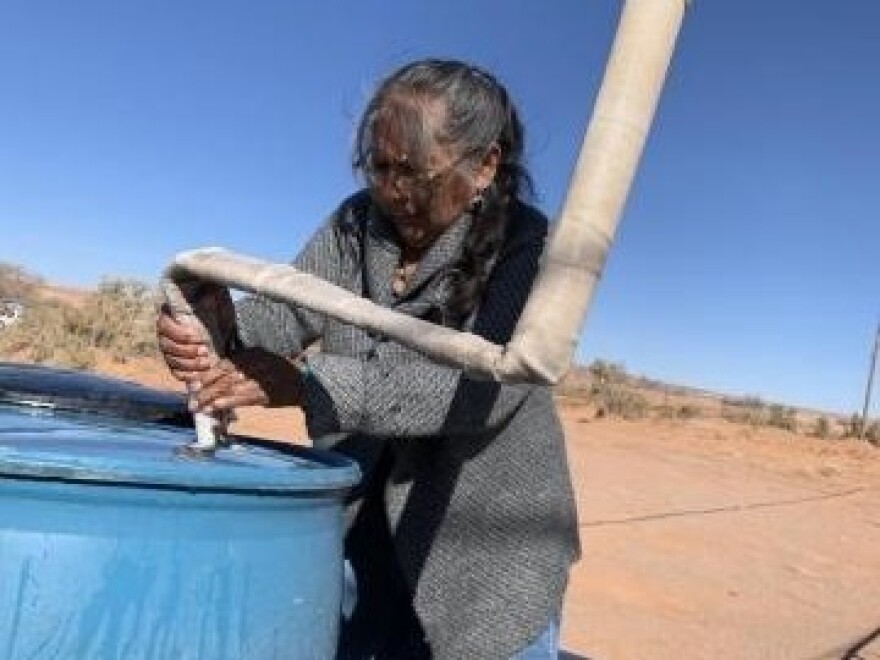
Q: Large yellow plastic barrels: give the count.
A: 0